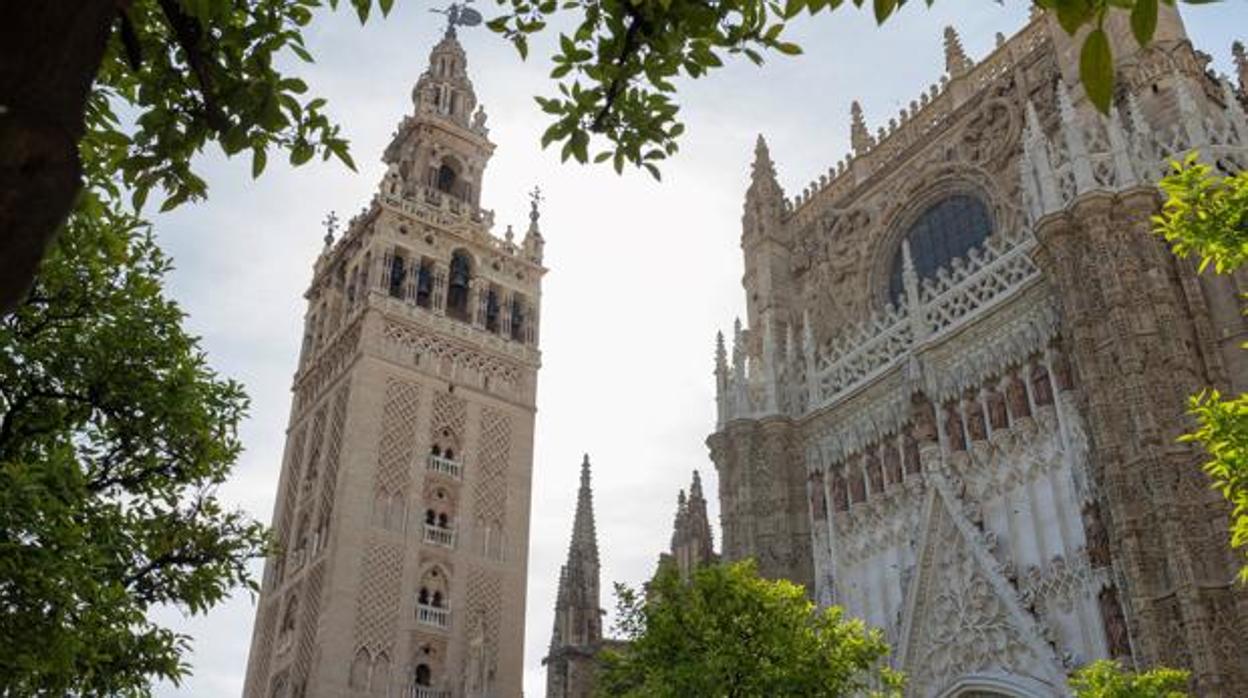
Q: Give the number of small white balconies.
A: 4